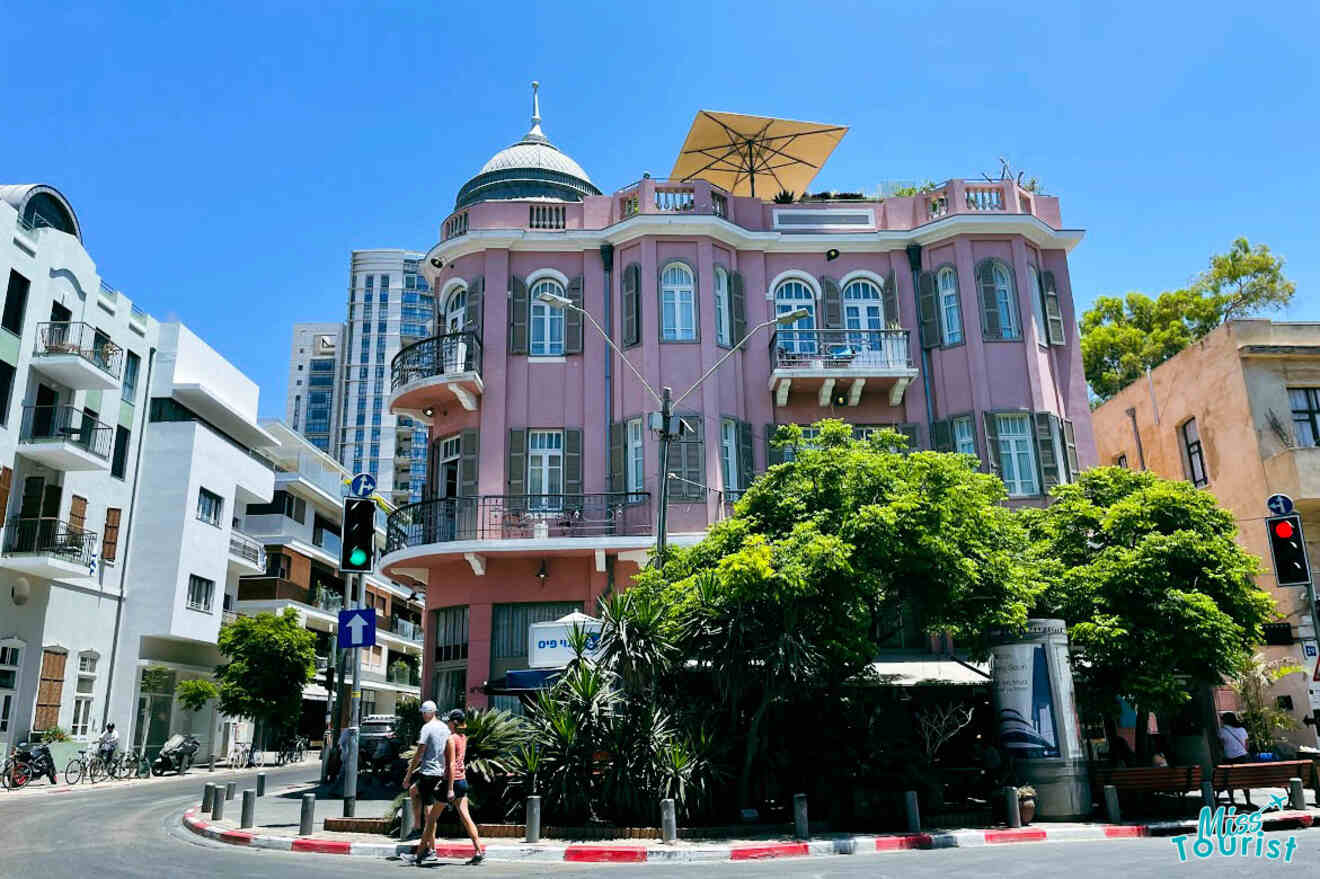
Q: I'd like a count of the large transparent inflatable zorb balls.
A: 0